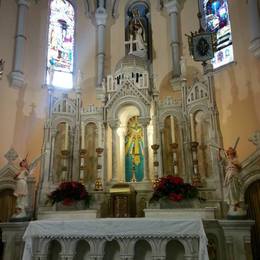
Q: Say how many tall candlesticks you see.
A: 6